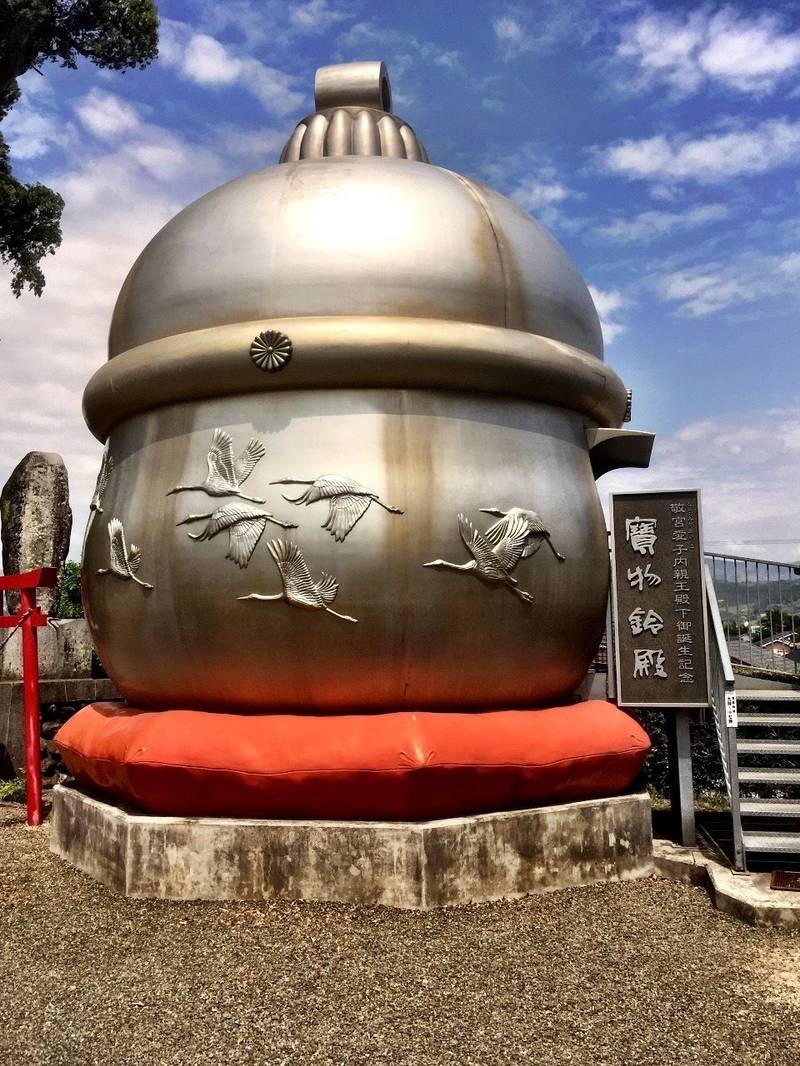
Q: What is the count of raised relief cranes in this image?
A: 8